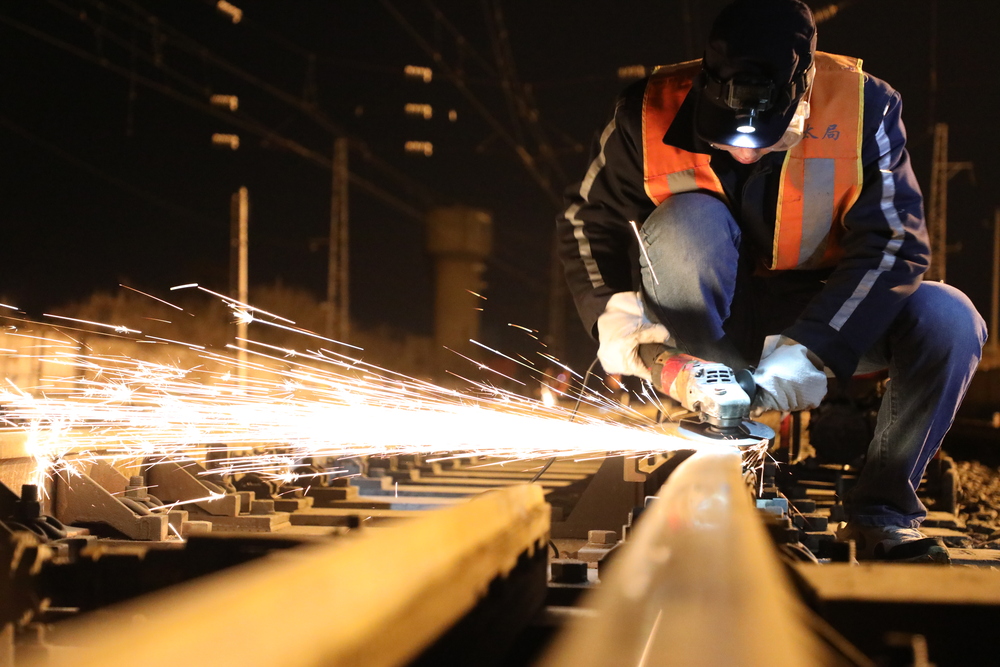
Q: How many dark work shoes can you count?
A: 1